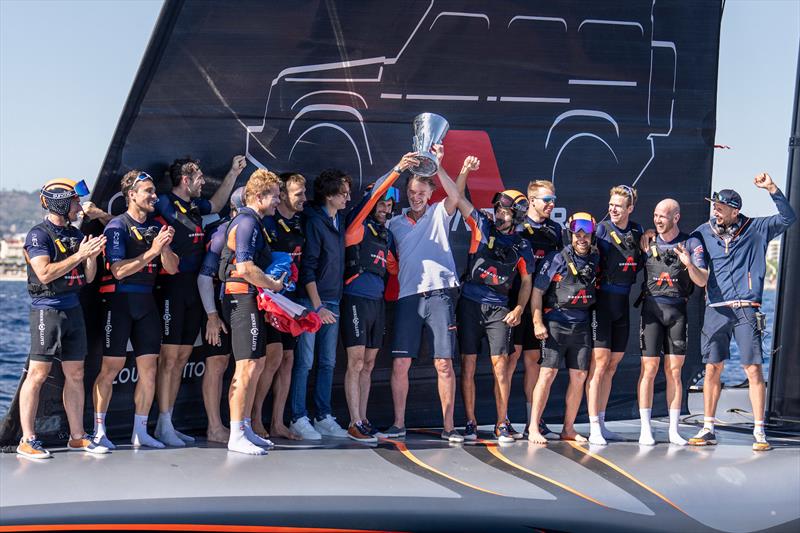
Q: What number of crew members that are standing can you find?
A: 15